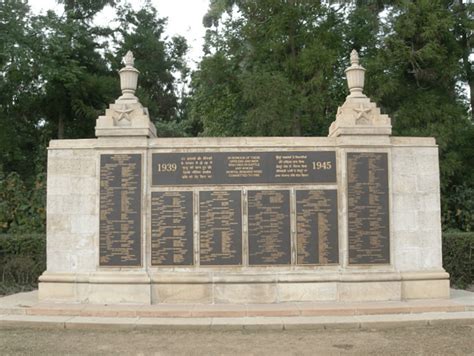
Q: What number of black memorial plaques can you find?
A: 7